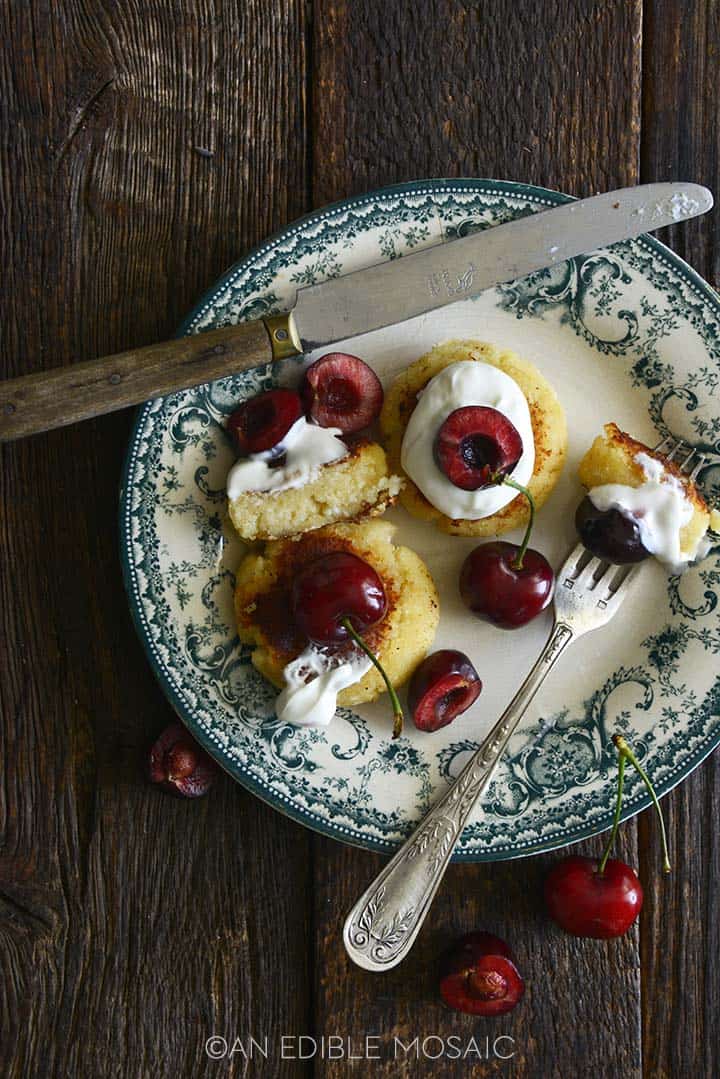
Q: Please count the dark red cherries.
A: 10